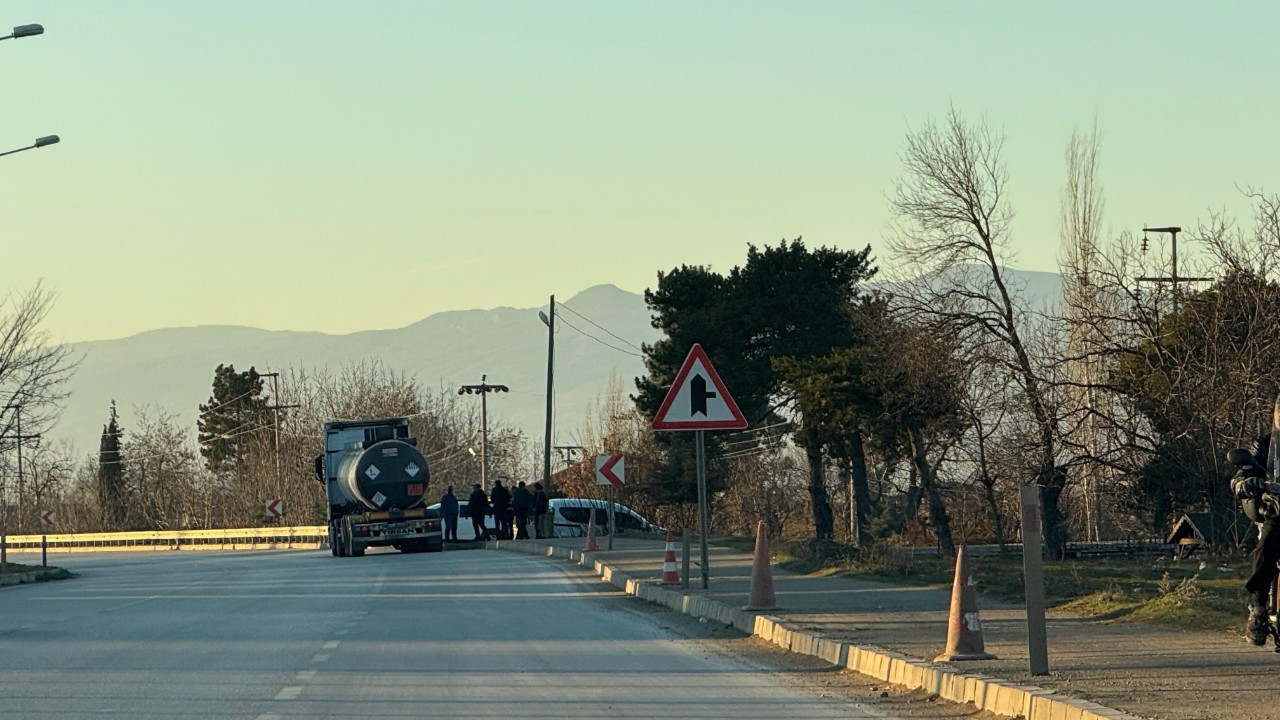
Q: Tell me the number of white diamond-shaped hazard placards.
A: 3